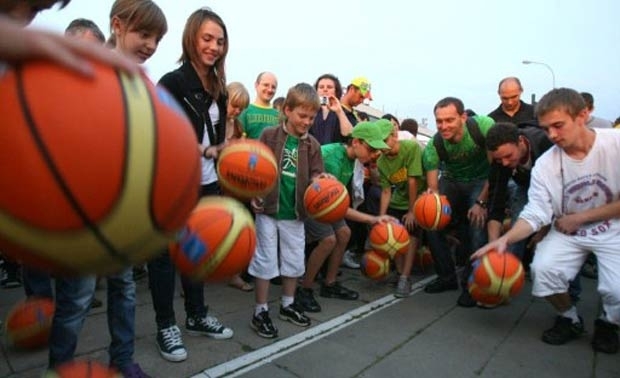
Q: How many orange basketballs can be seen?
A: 11